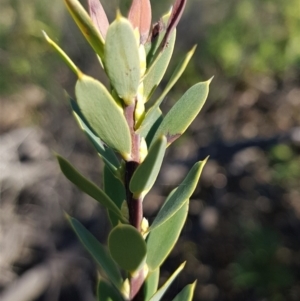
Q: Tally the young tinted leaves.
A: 3